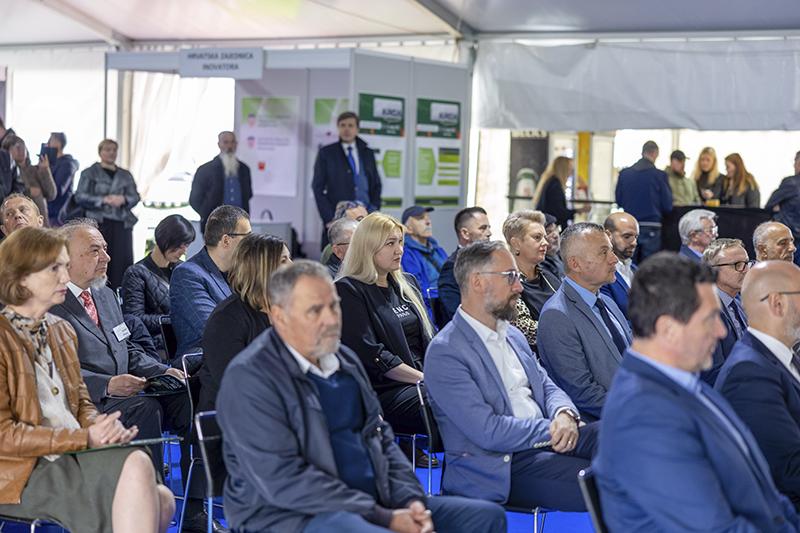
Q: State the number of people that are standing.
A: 12